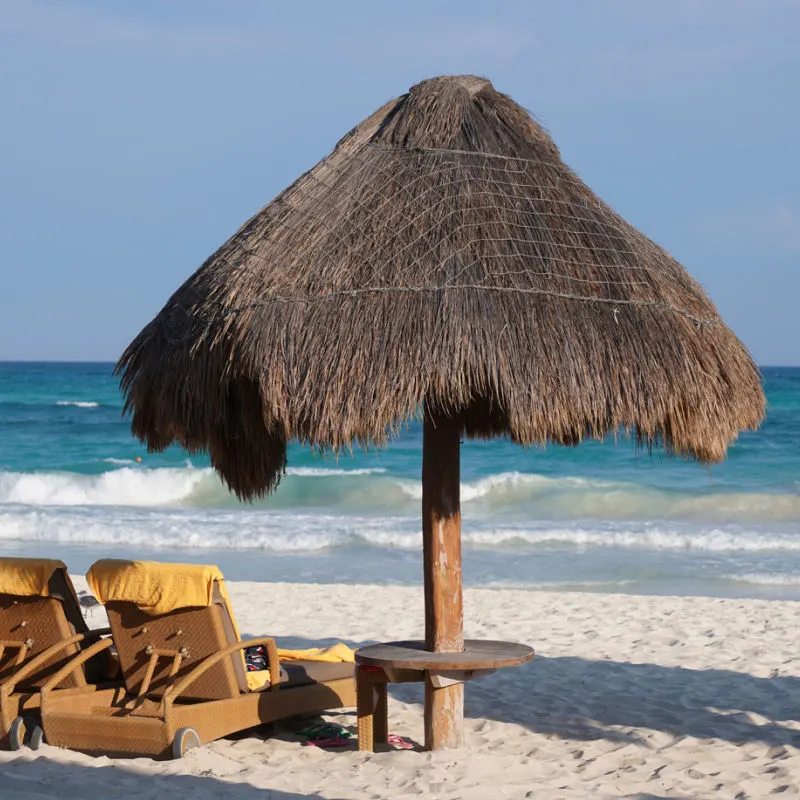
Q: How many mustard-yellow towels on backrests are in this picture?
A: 2